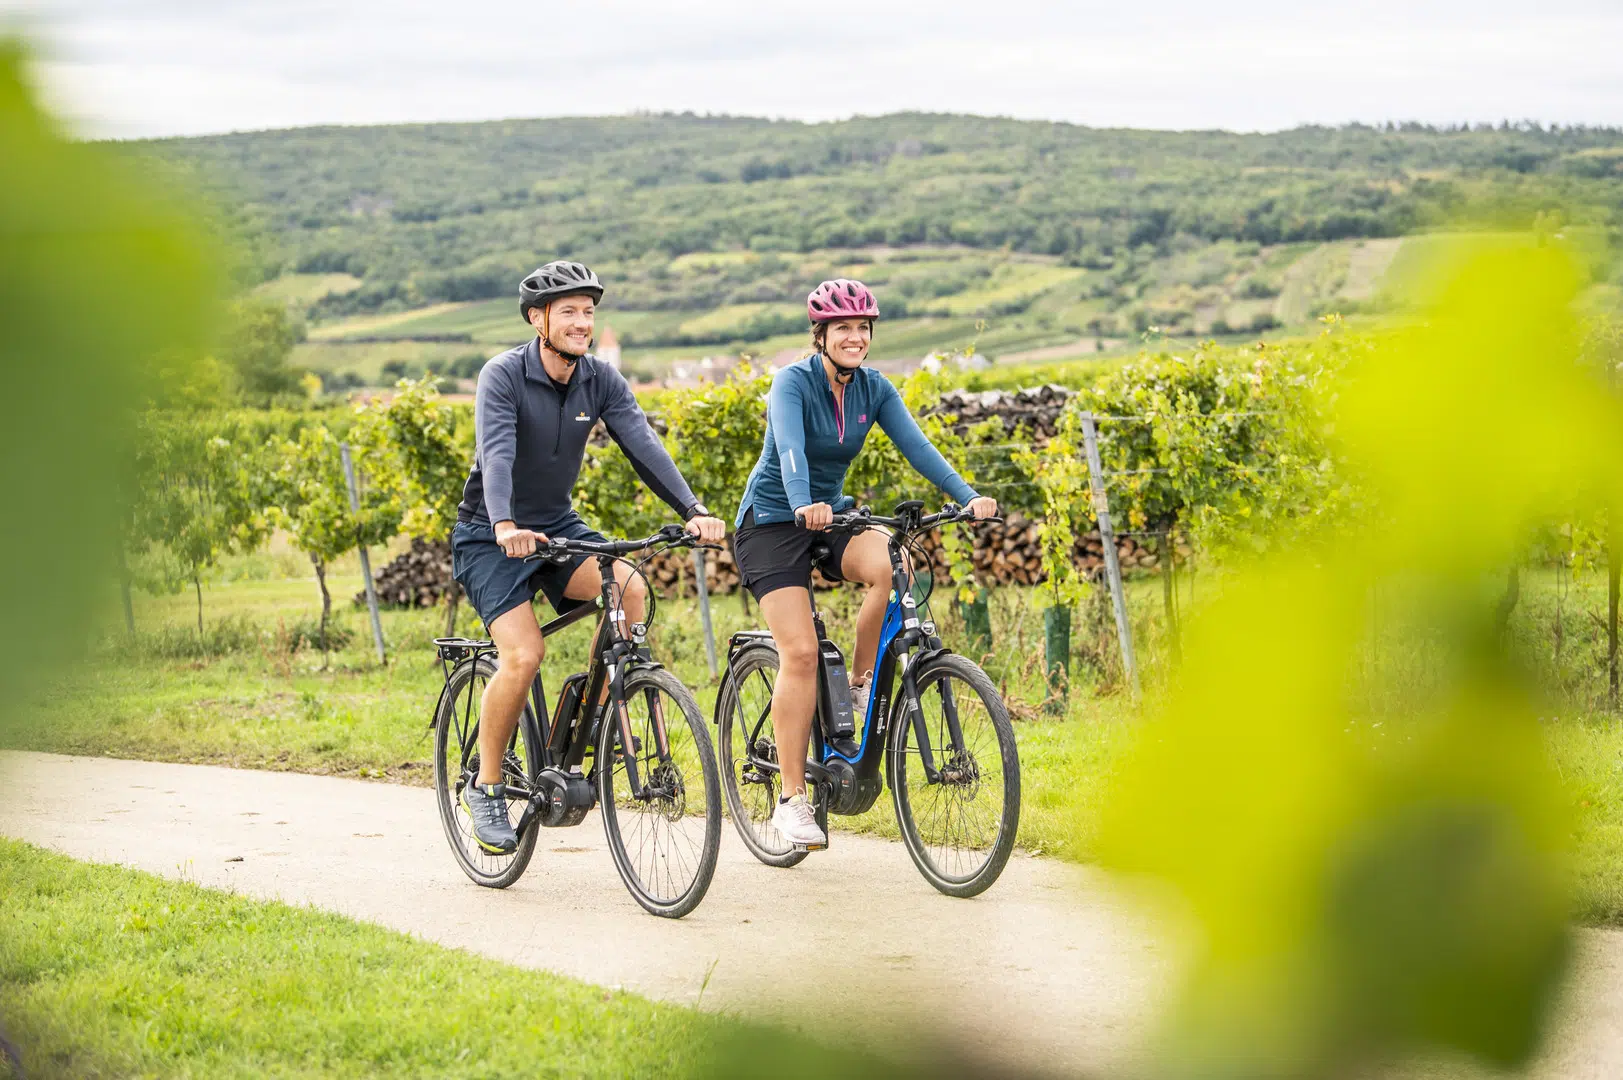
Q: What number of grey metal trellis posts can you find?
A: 3